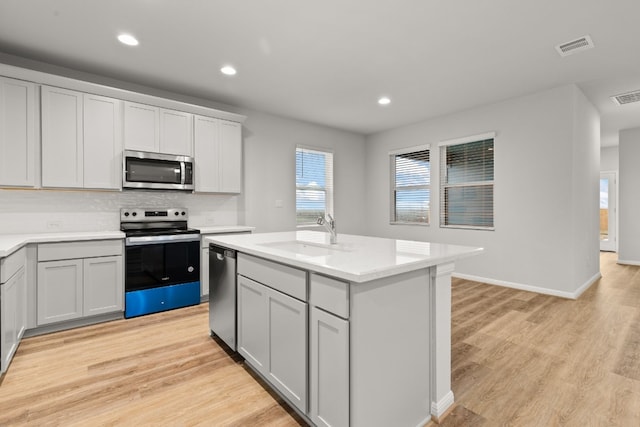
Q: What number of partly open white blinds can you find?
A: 3